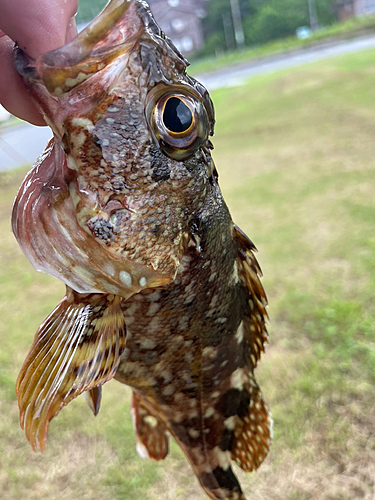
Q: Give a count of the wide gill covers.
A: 1